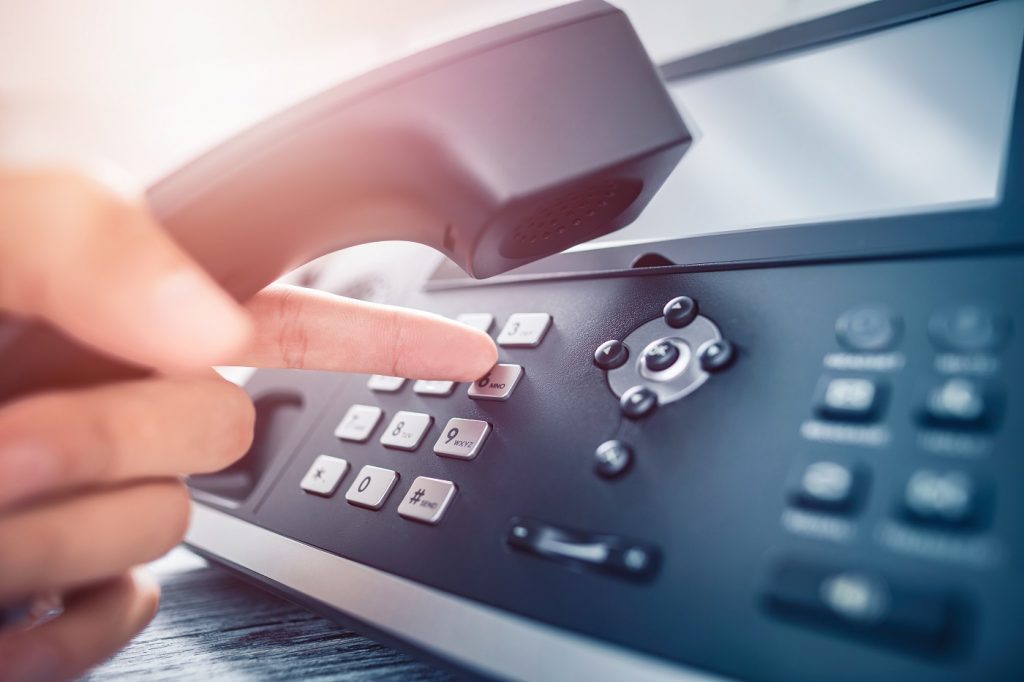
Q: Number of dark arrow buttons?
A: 4